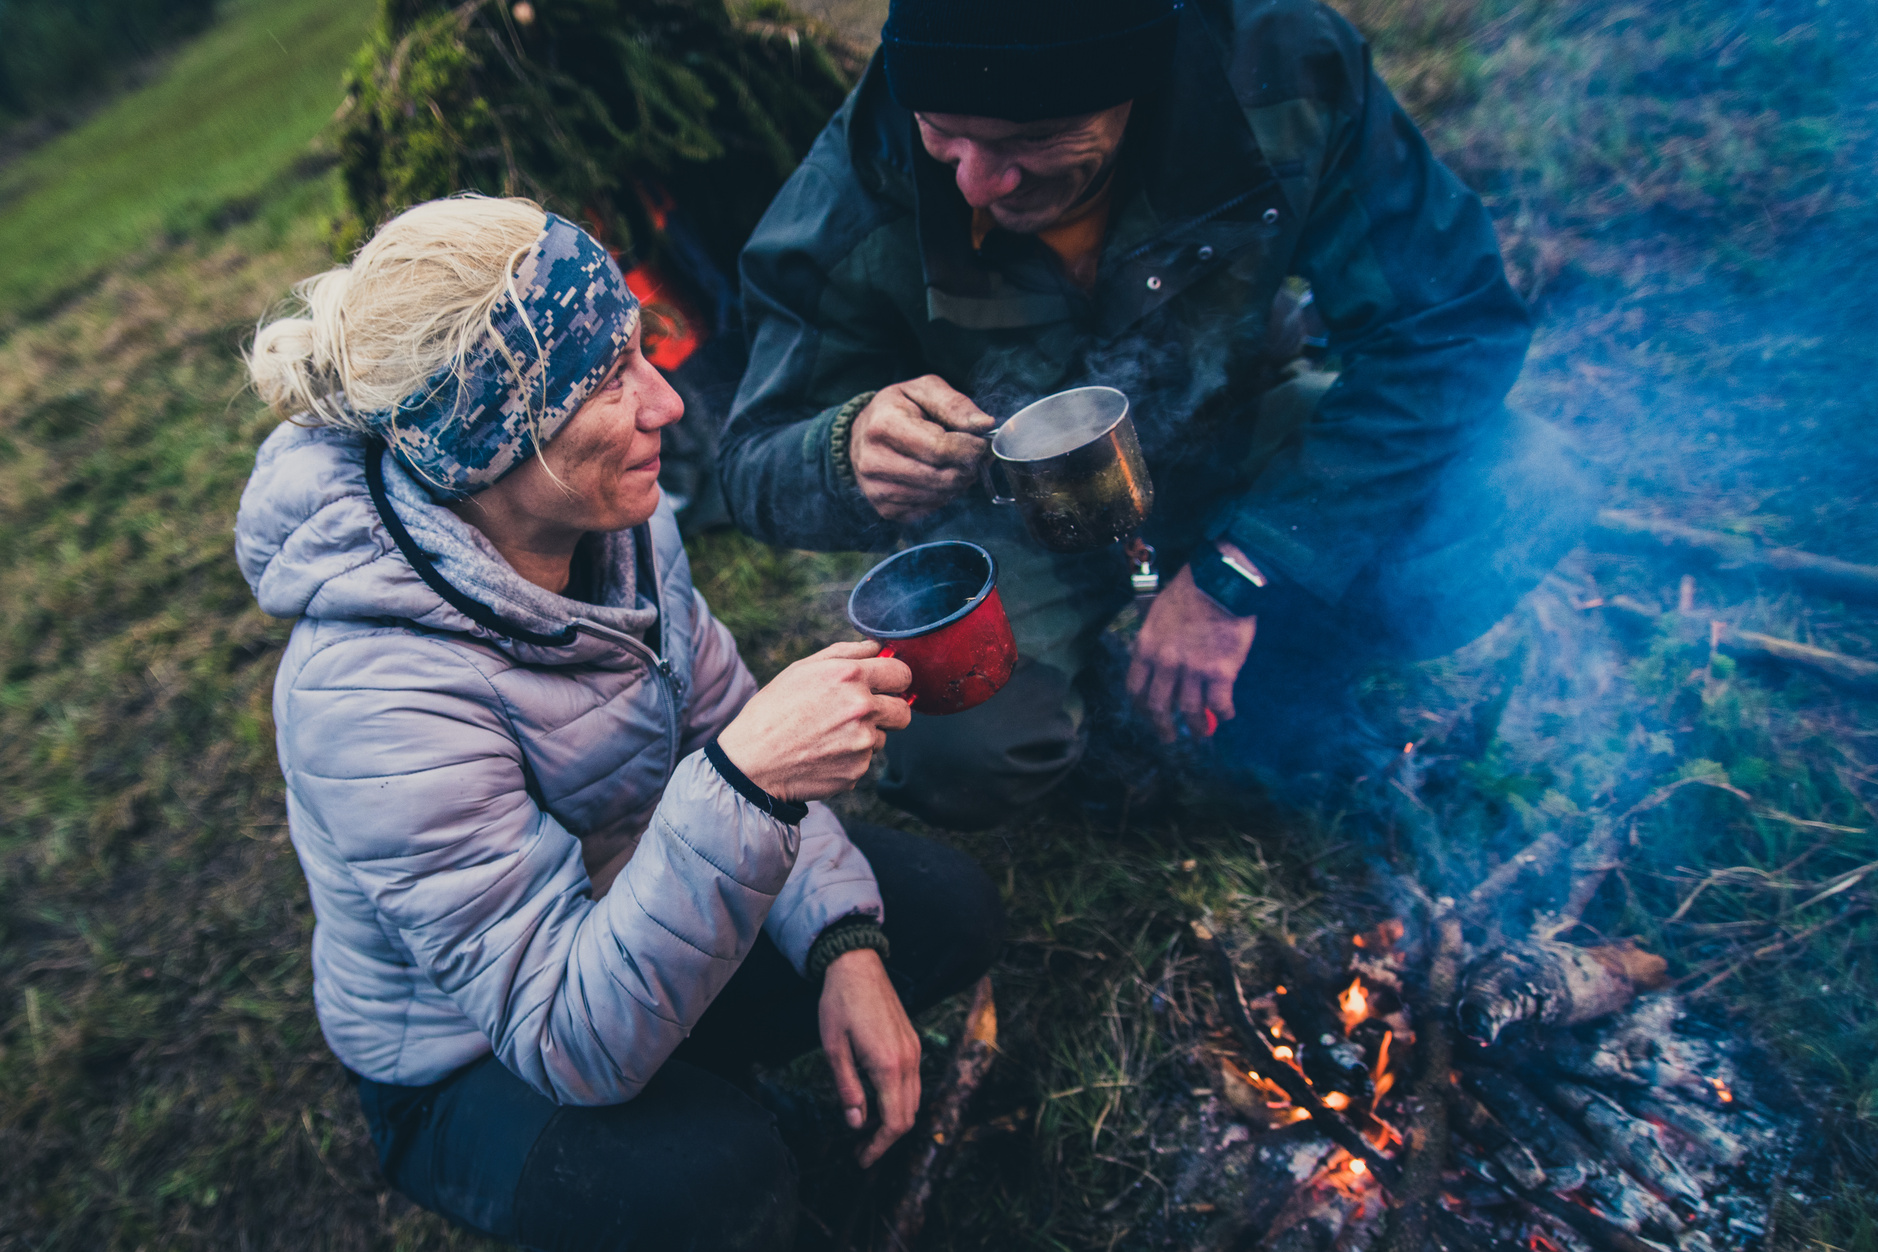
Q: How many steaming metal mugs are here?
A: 2